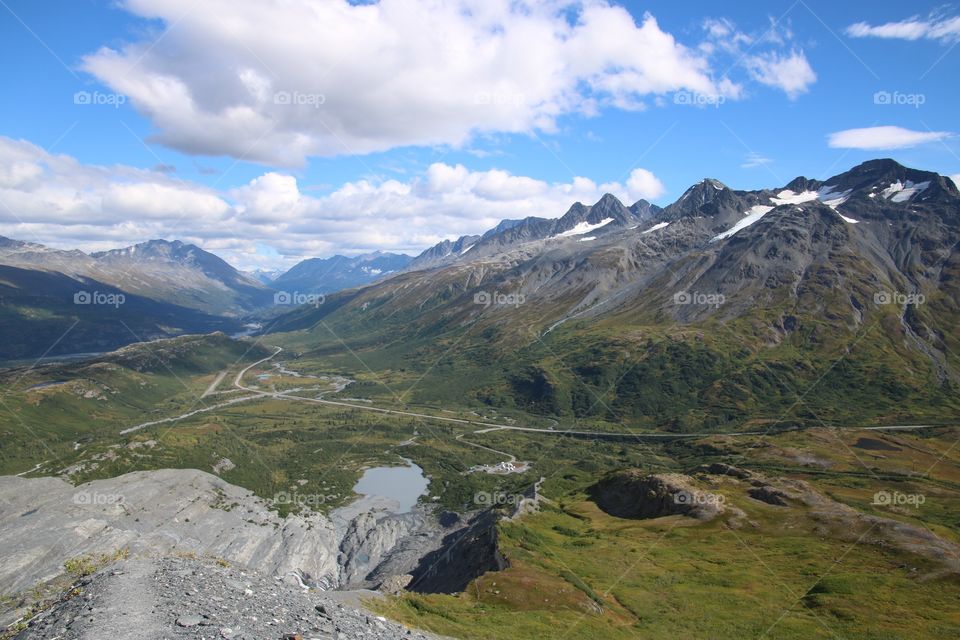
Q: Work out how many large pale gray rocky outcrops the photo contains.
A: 1